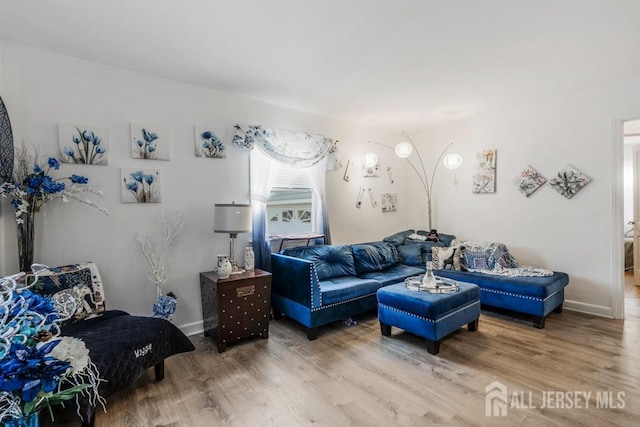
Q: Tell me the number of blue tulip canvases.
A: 4